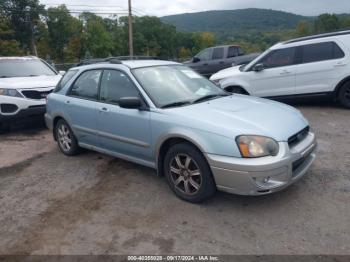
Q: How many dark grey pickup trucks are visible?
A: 1